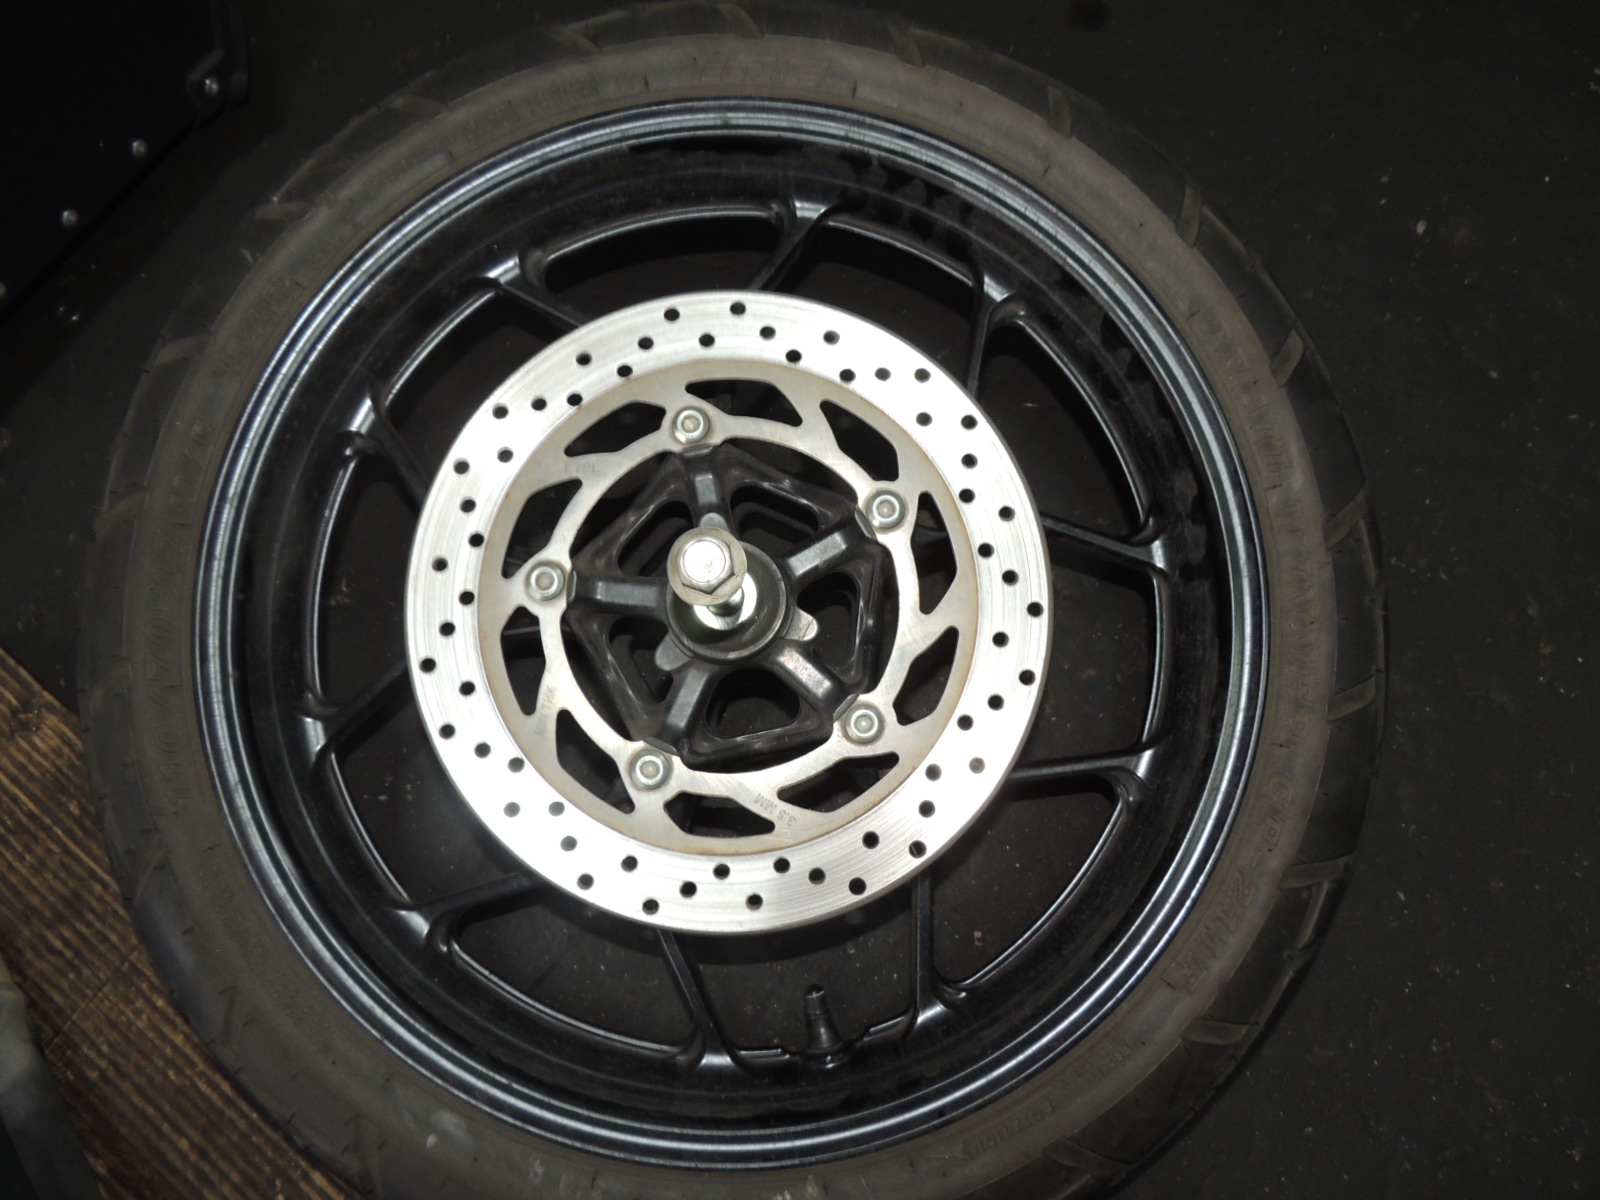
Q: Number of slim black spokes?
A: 10